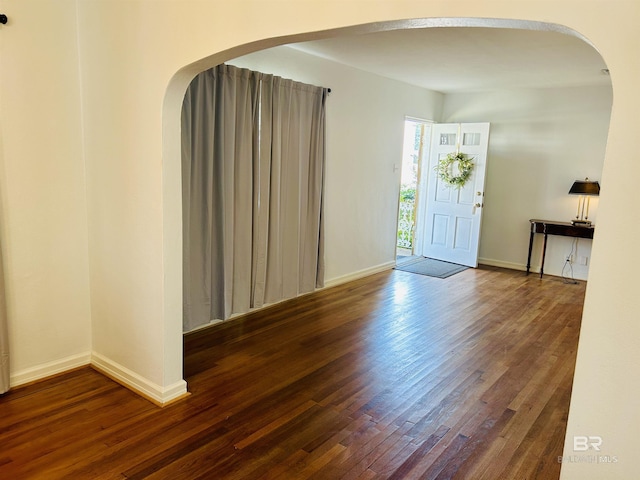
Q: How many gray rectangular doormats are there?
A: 1